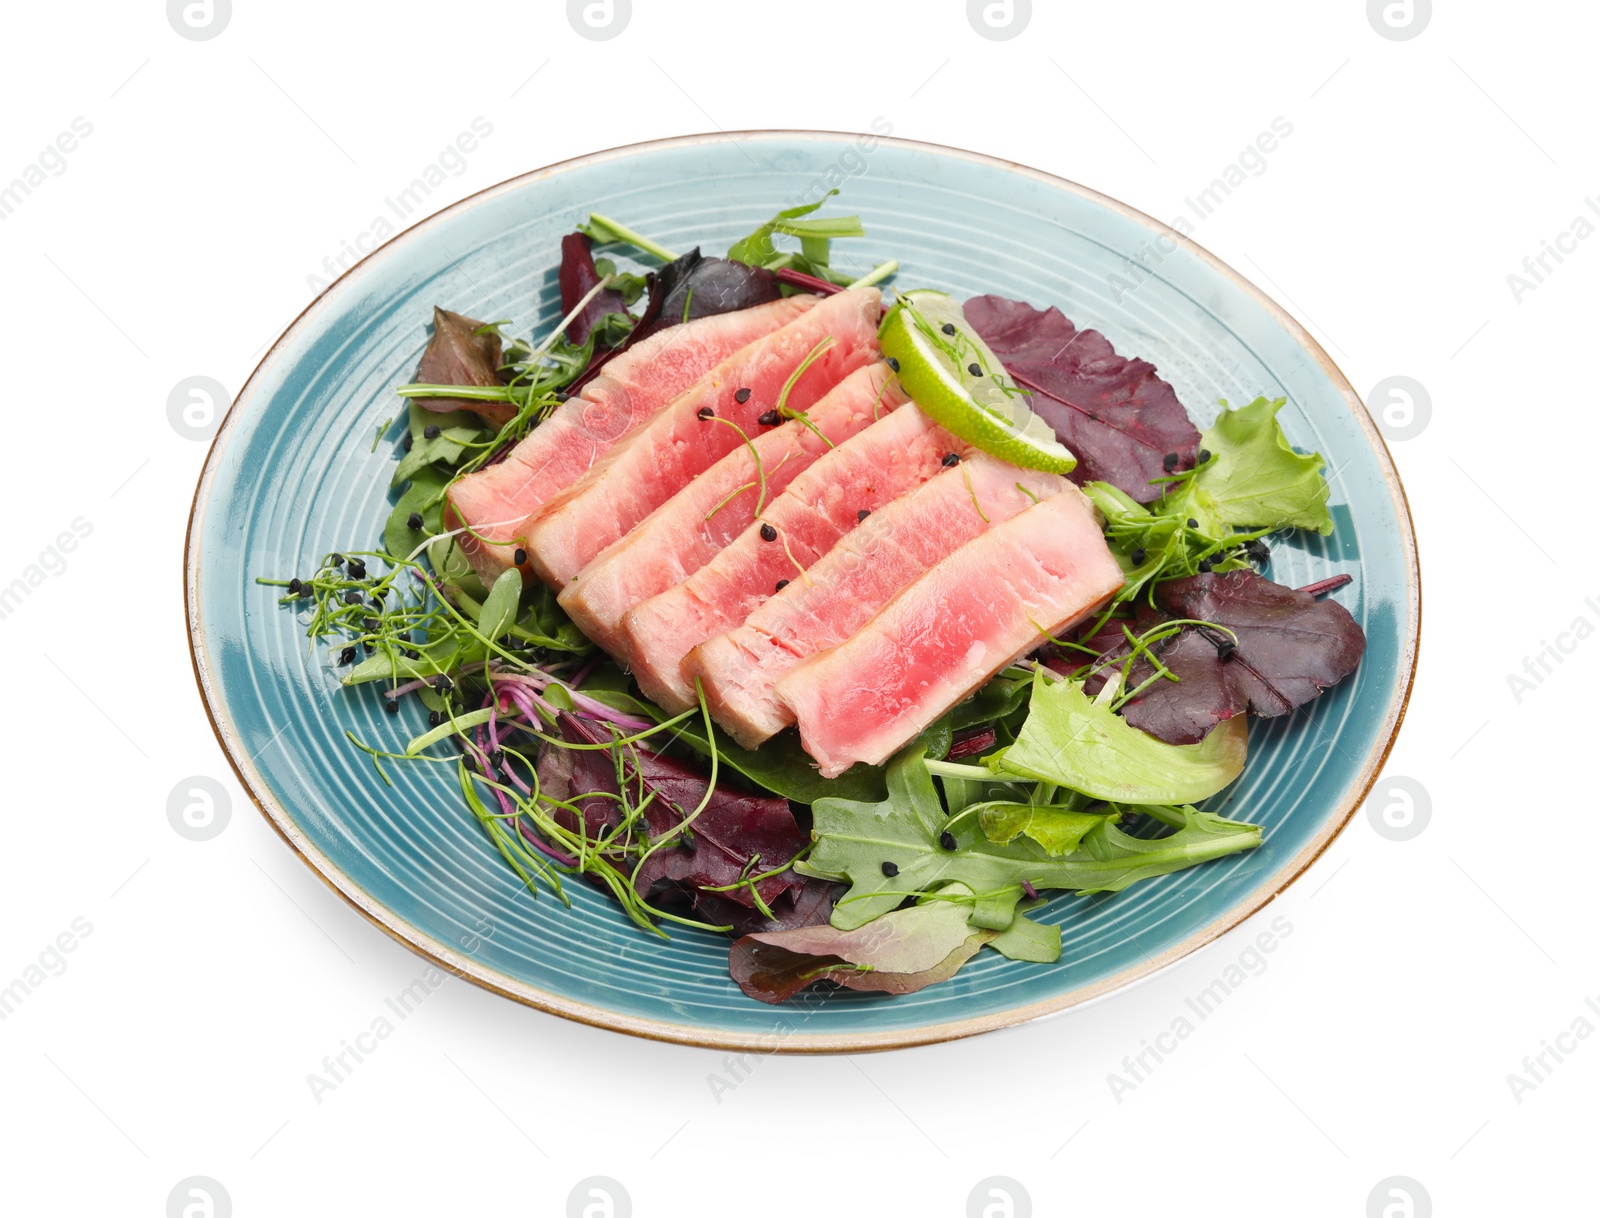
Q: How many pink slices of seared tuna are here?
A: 6